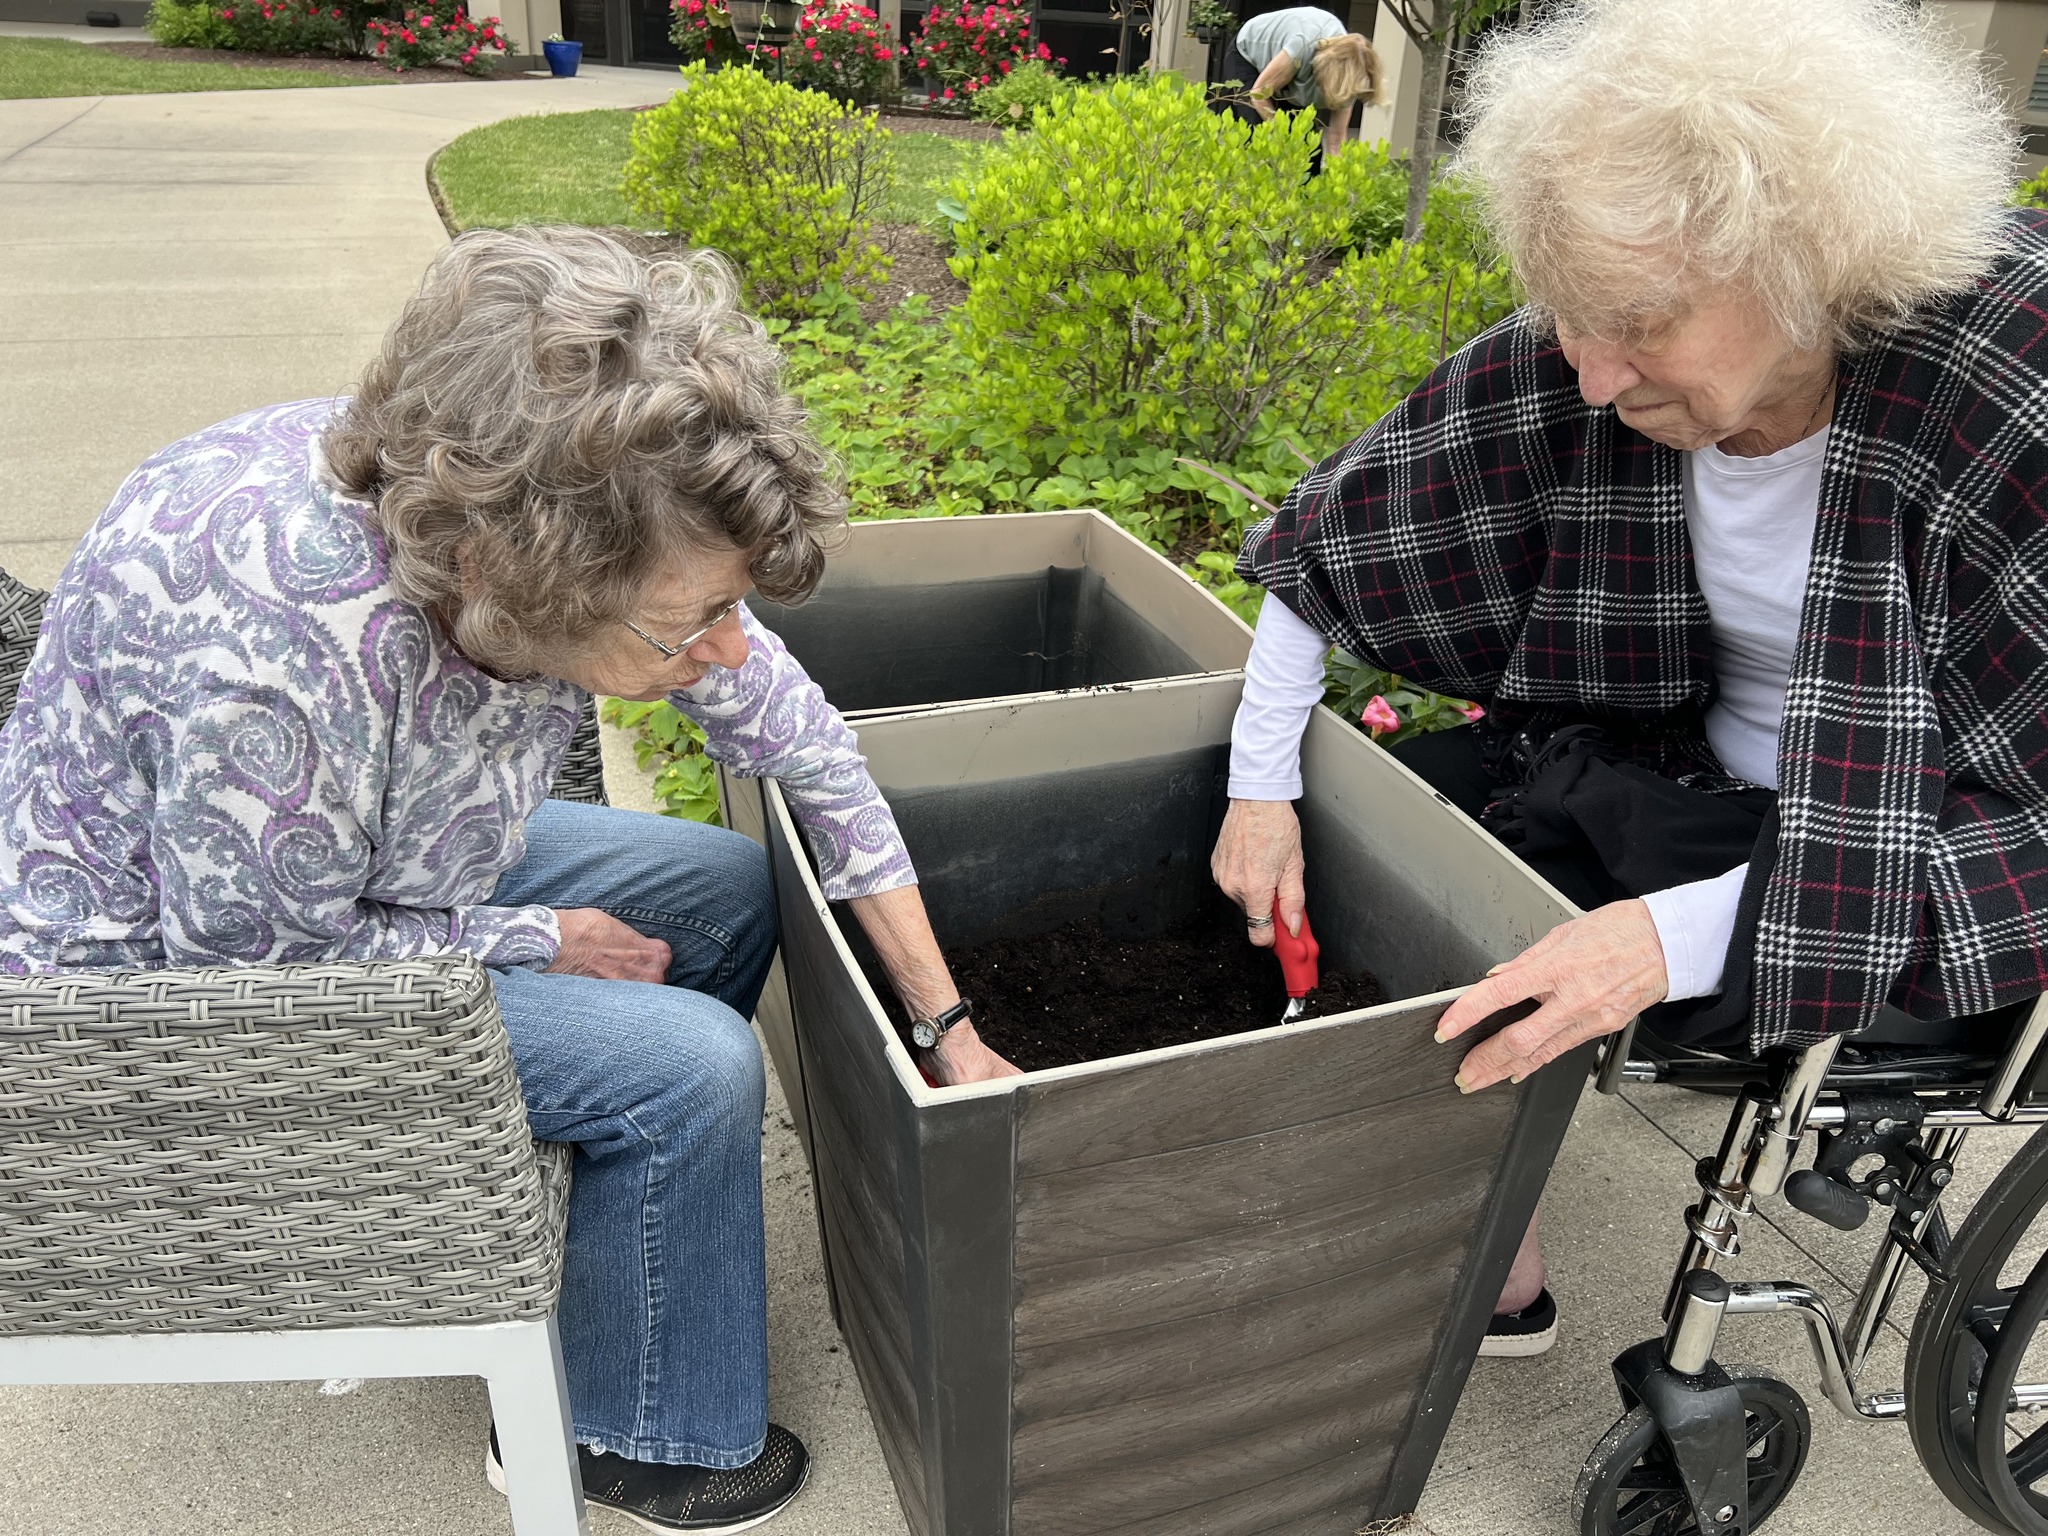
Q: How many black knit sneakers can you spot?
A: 1